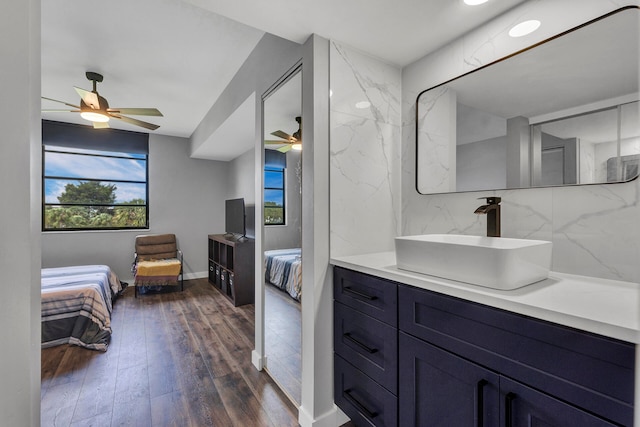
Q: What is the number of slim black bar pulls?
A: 5